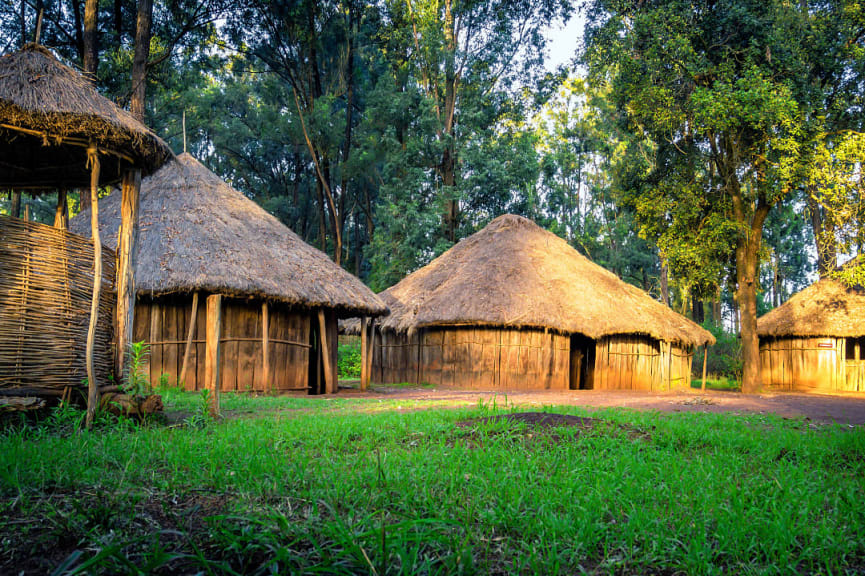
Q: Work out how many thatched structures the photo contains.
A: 4